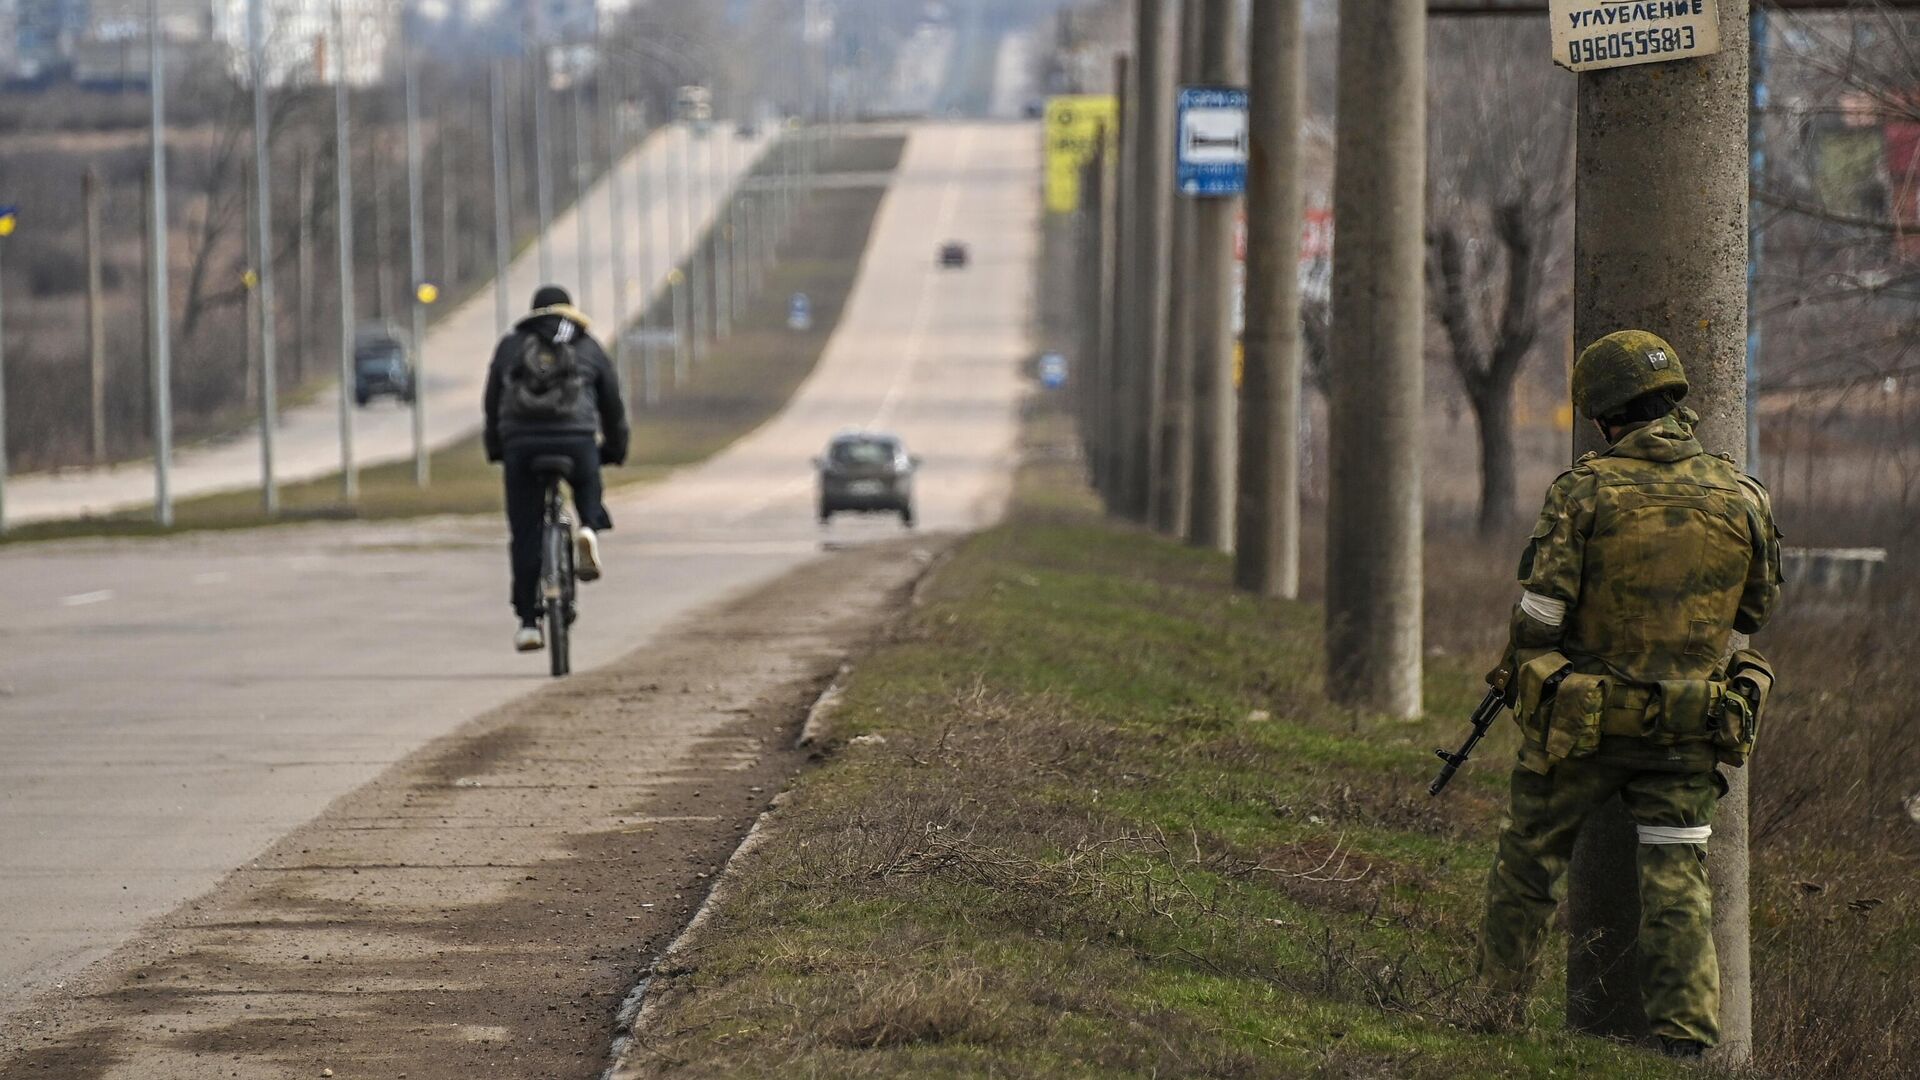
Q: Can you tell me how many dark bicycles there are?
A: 1